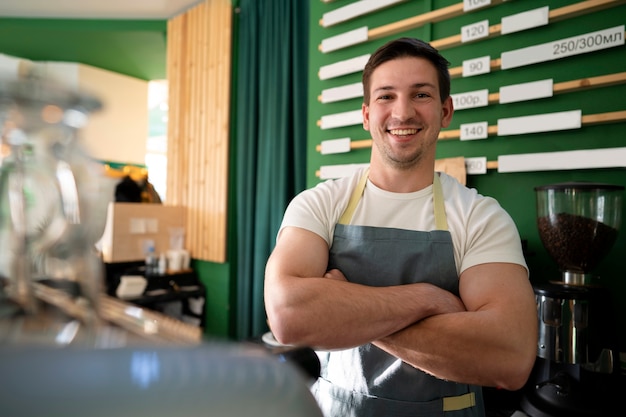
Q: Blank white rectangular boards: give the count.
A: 11